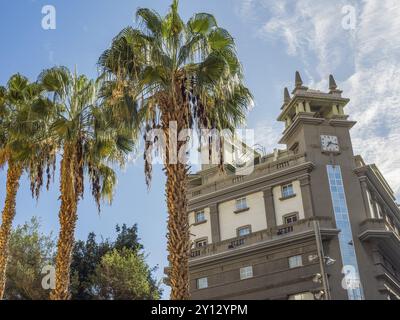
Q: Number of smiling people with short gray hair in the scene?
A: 0